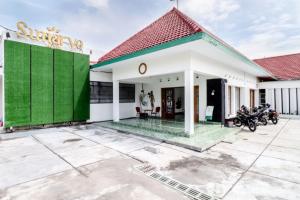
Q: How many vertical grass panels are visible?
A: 4